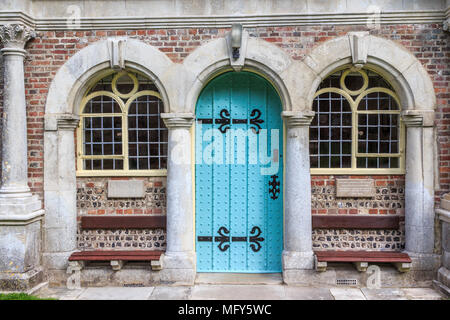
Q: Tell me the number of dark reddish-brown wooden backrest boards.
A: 2